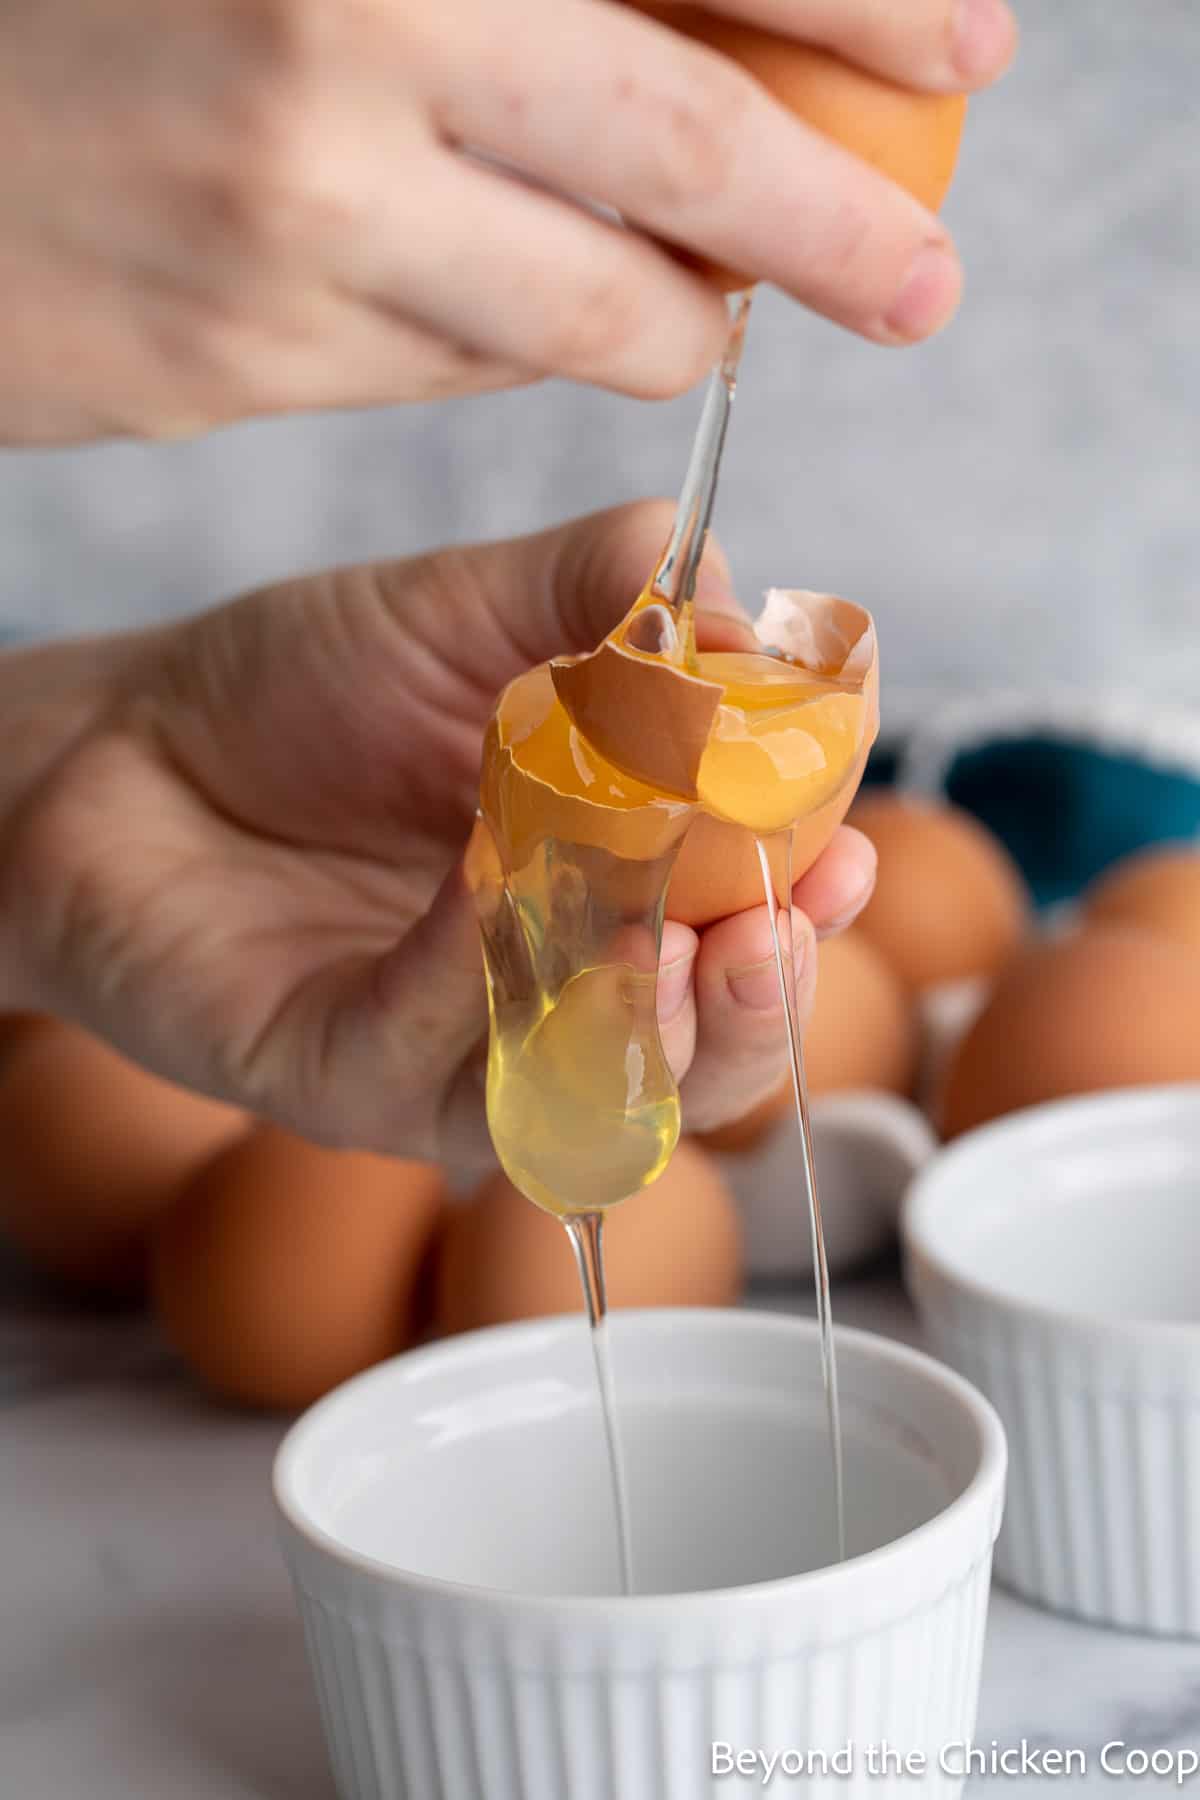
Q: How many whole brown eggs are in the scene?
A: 7